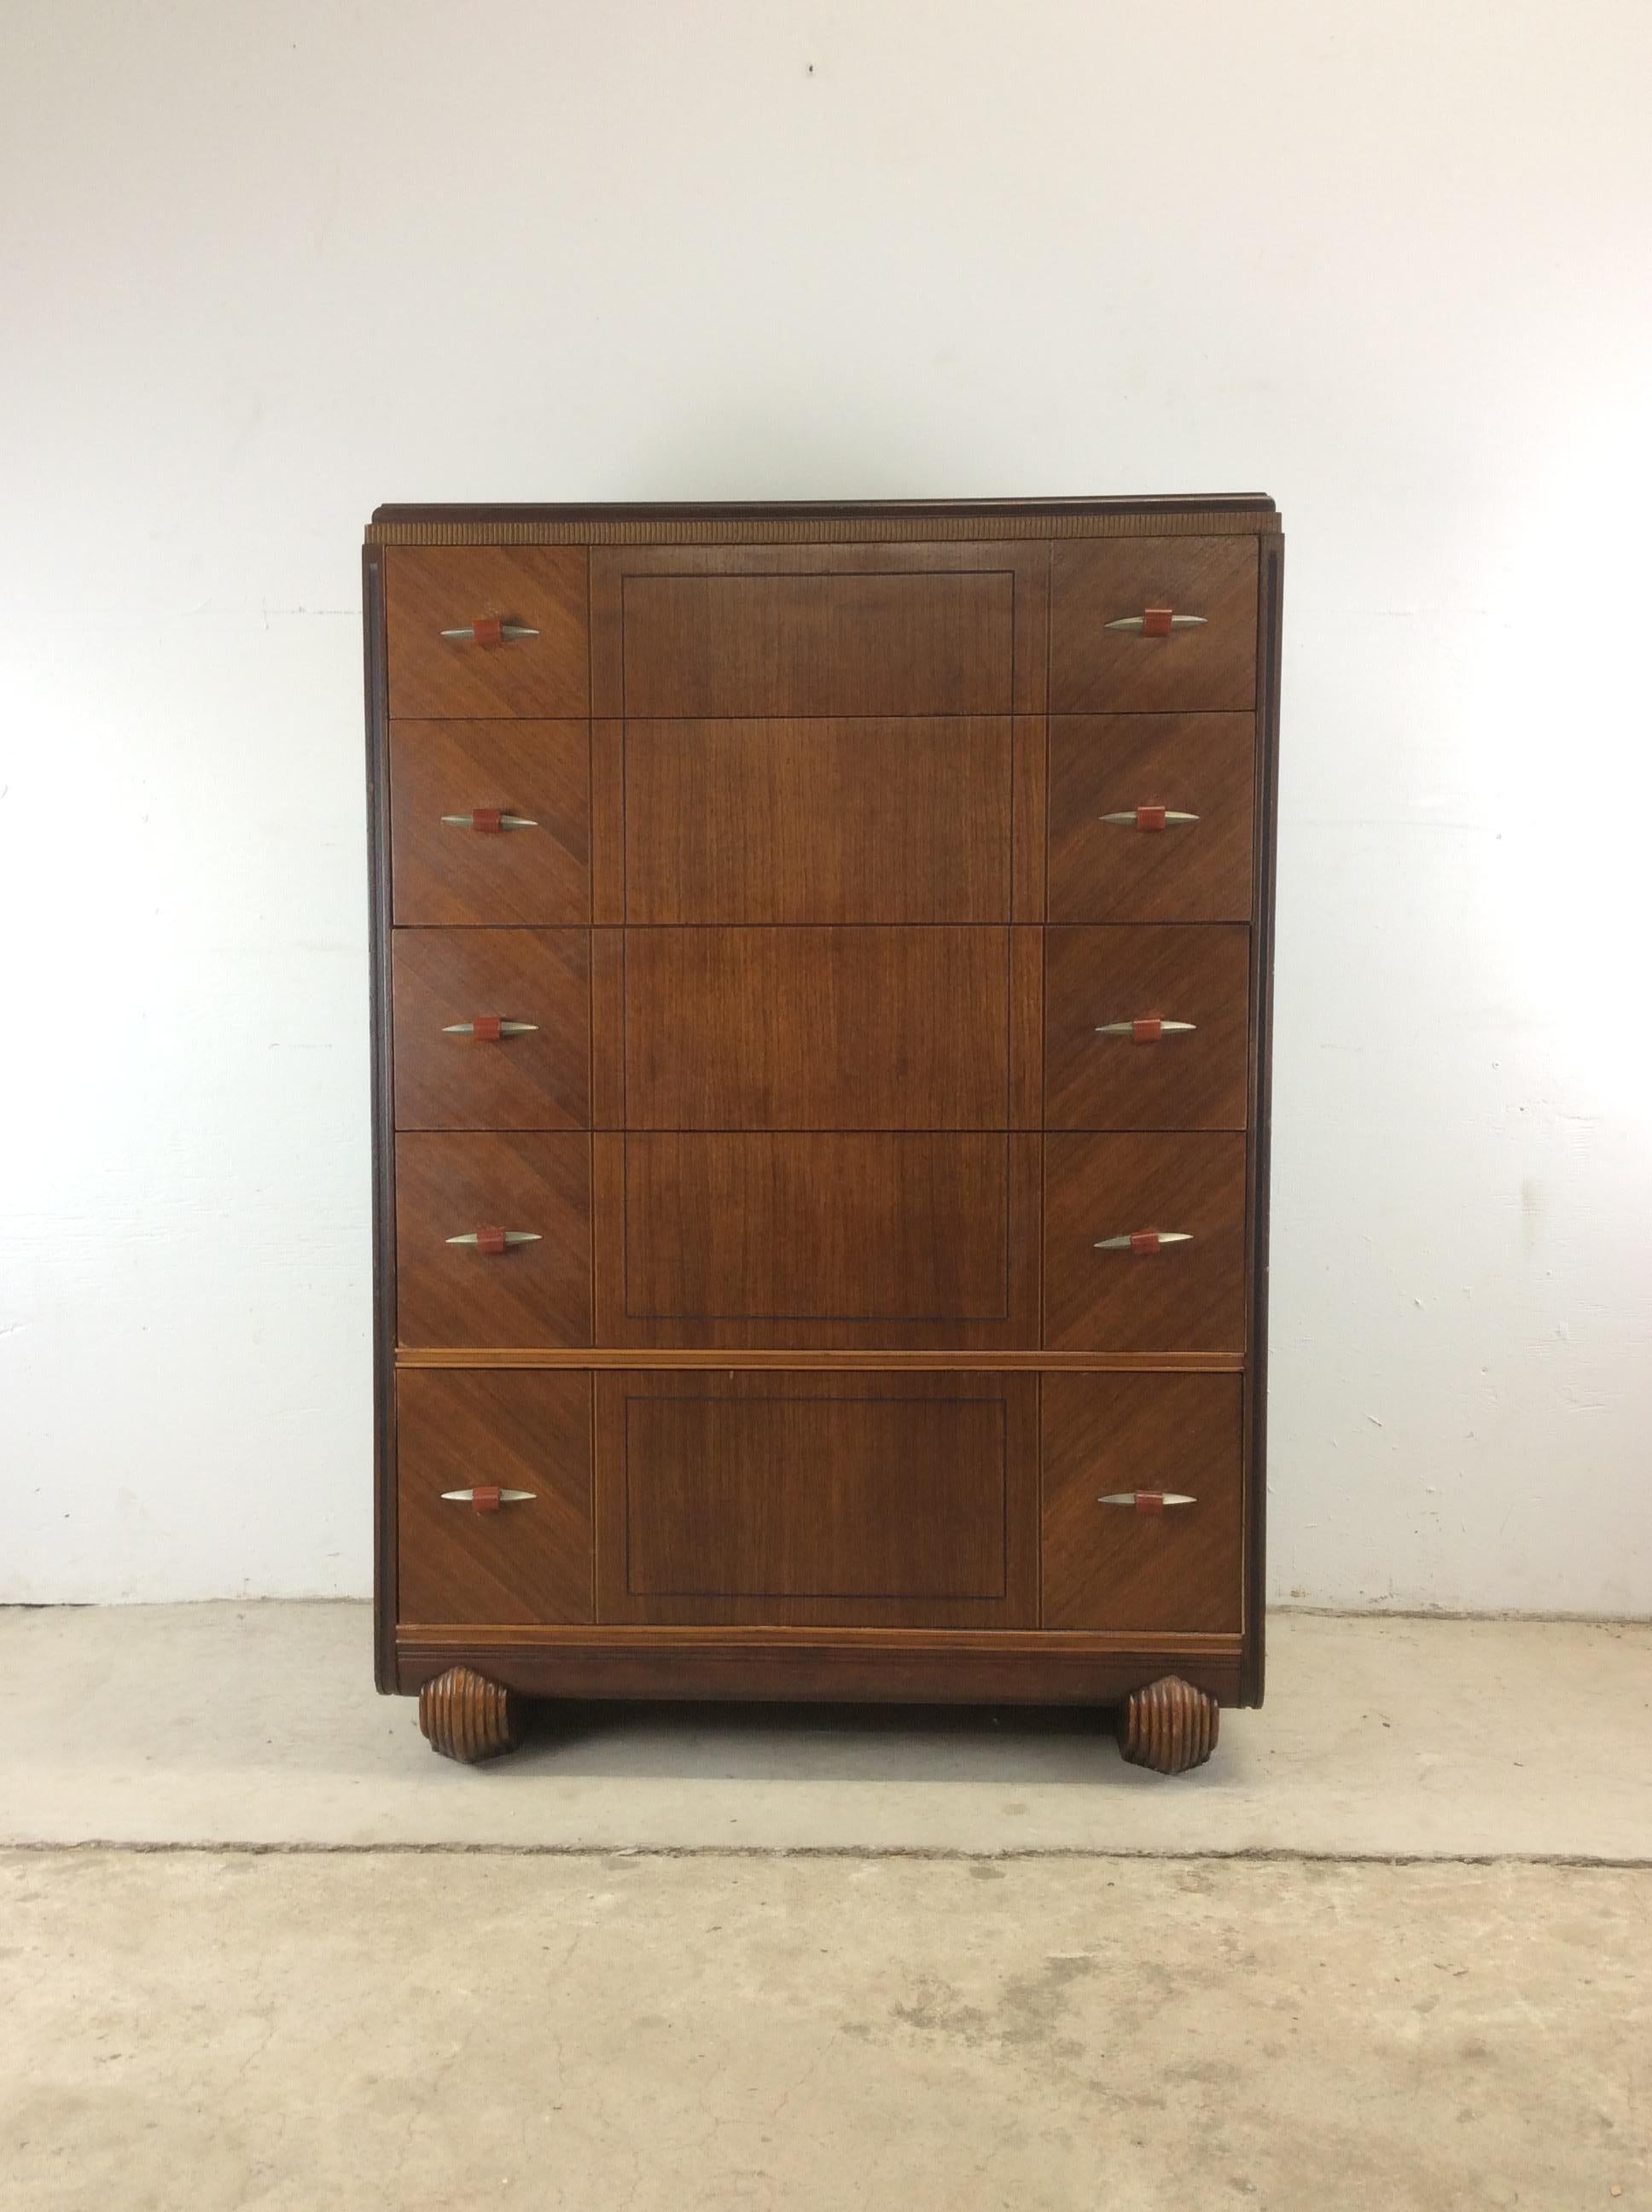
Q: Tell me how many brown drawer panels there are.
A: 5